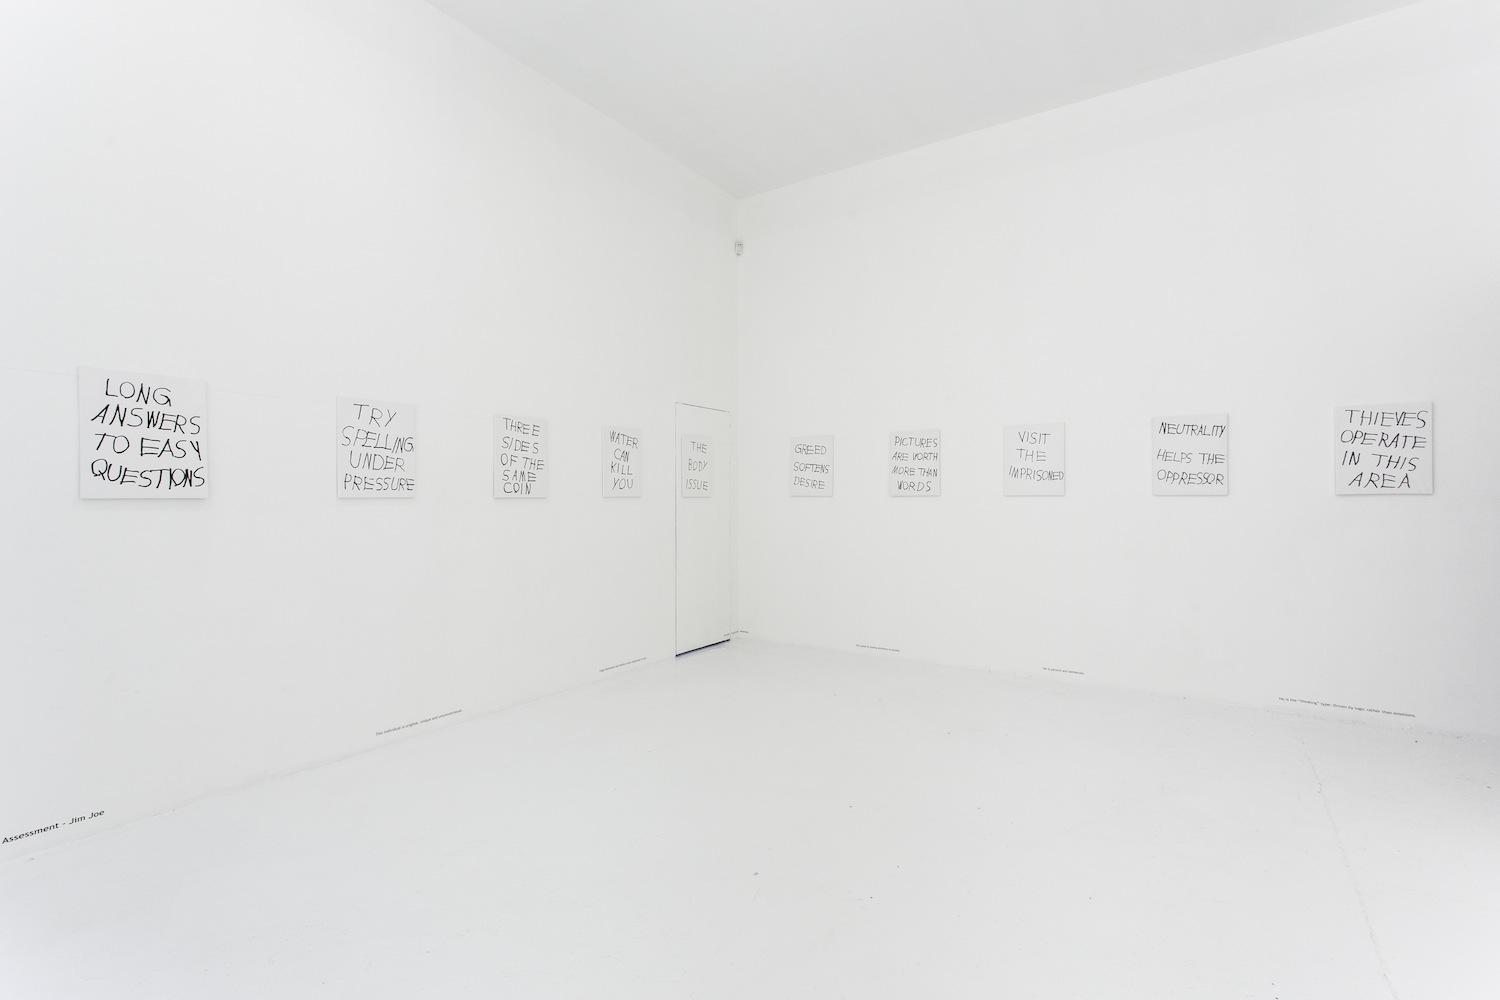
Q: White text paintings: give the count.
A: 10